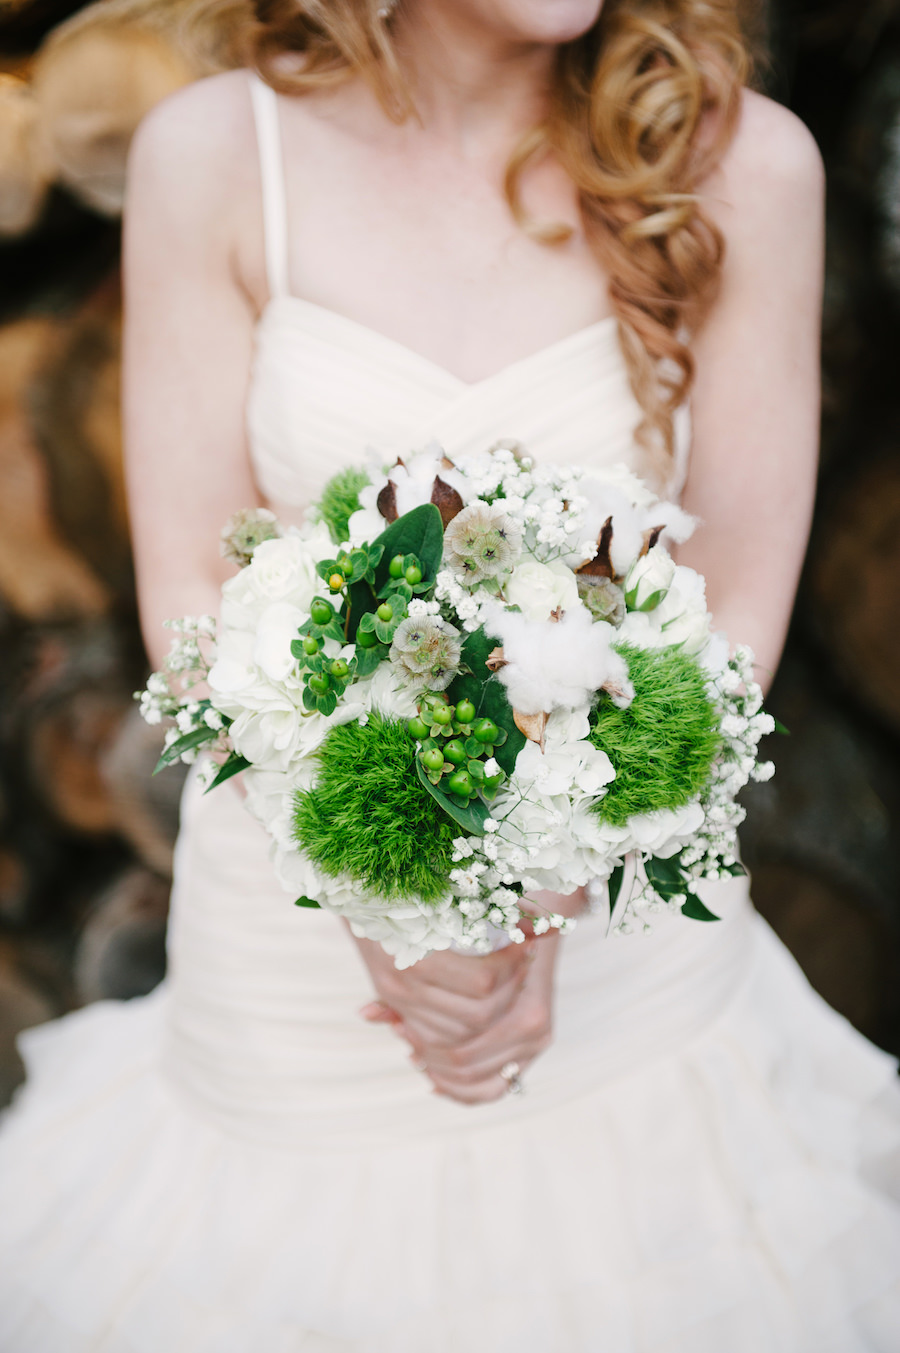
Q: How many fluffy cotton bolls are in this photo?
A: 3